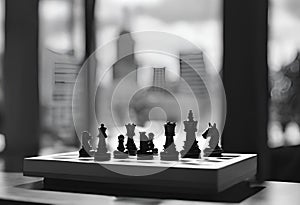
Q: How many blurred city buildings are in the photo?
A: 4